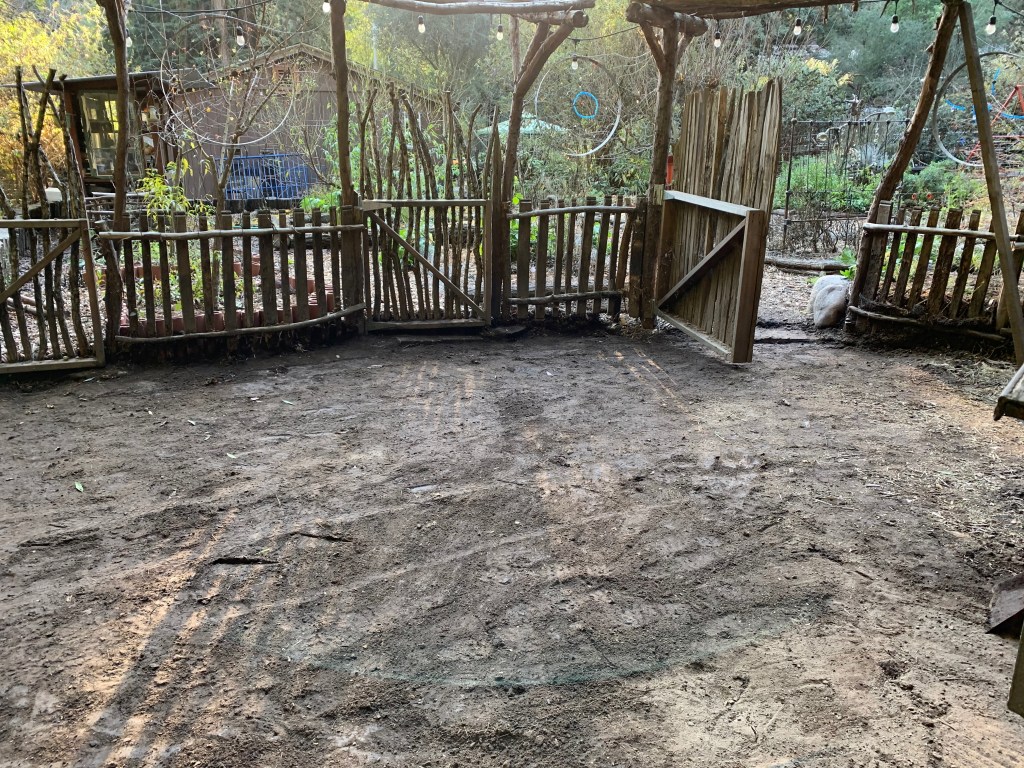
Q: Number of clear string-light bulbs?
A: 10